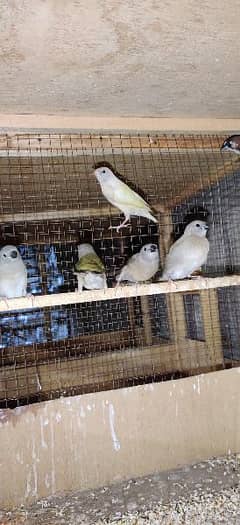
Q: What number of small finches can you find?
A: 6